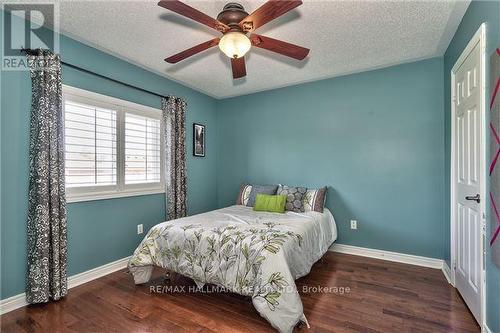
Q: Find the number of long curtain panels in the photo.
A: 2